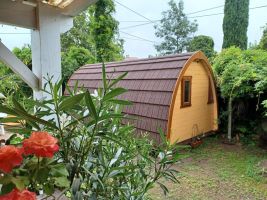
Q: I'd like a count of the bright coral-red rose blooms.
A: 3